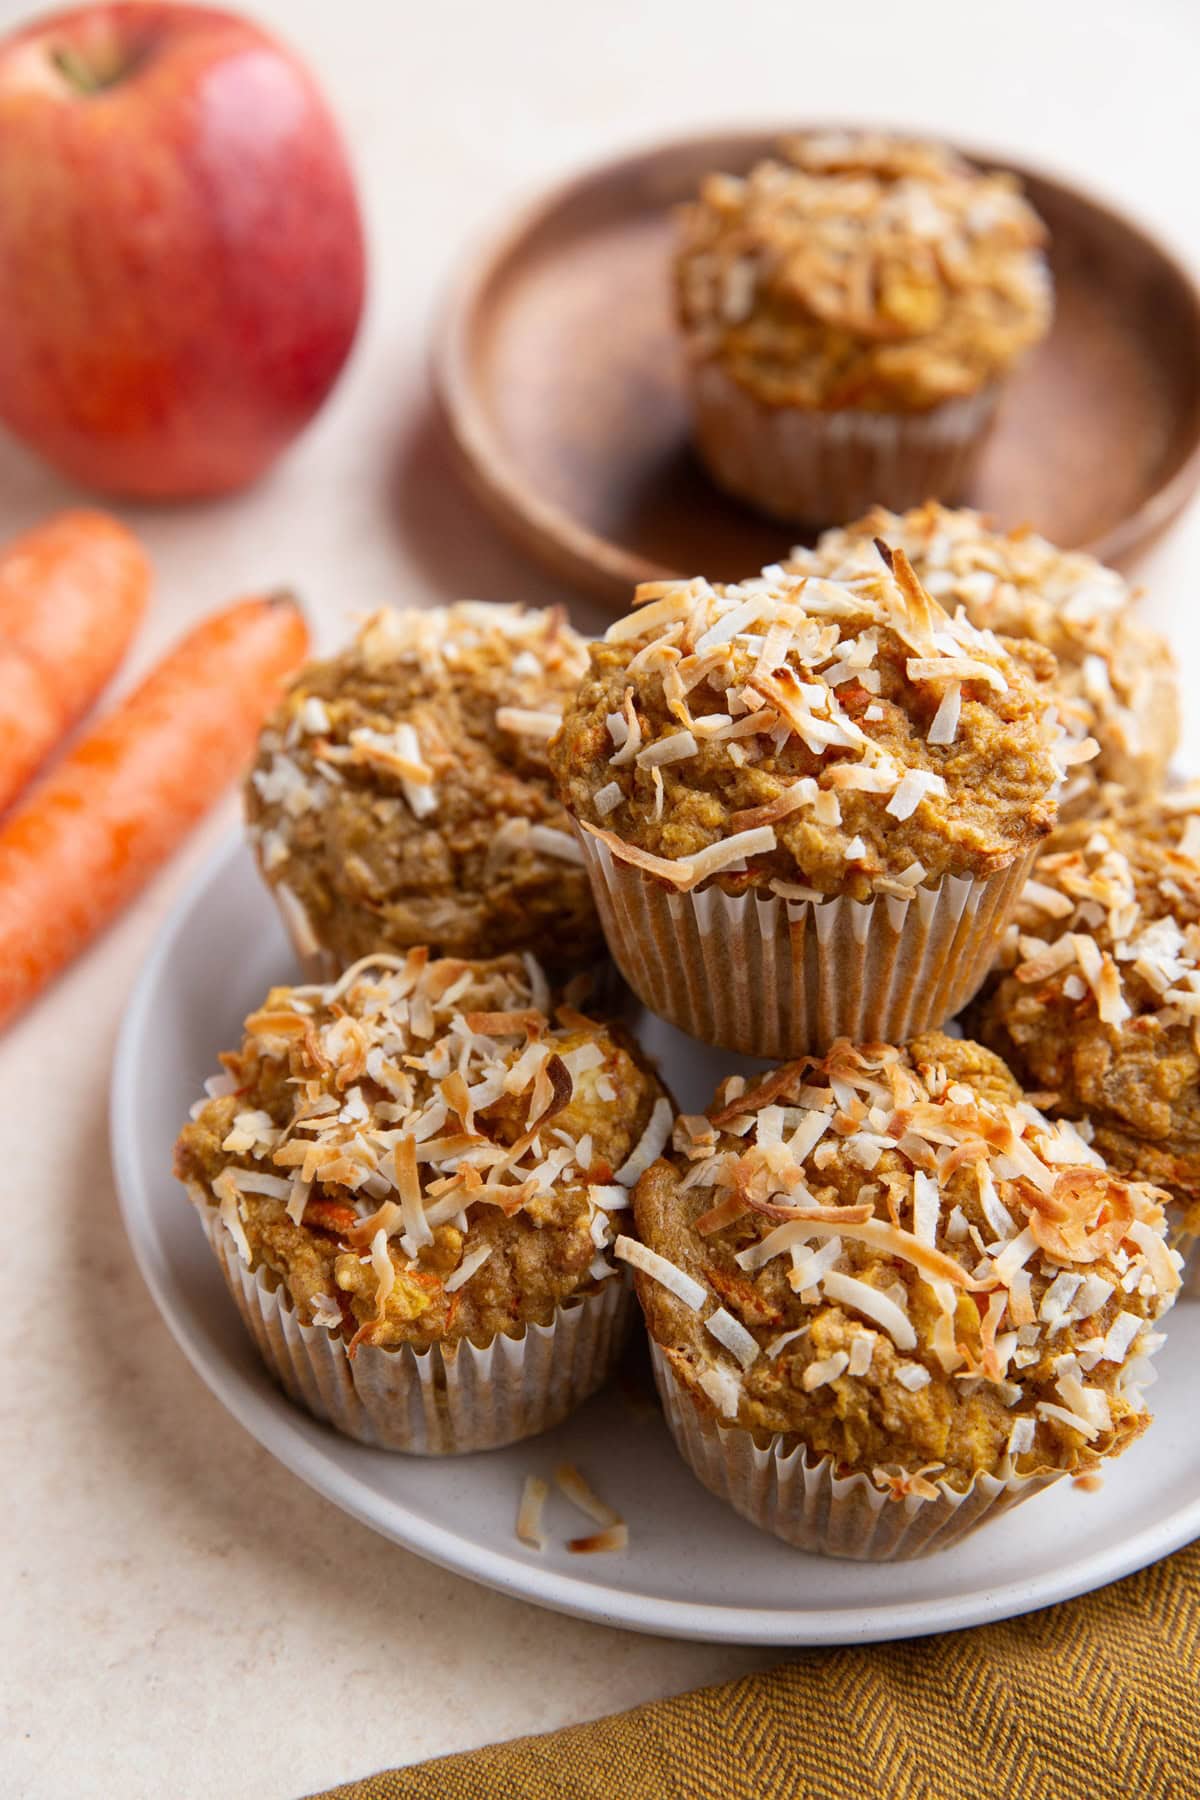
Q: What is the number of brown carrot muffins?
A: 7